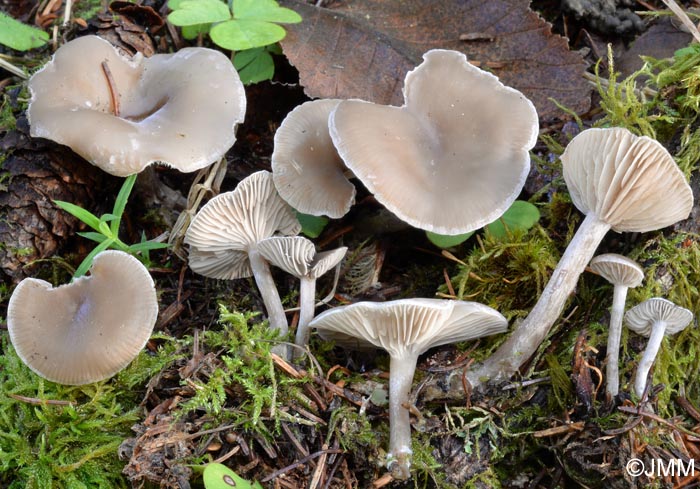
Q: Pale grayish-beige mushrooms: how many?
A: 10